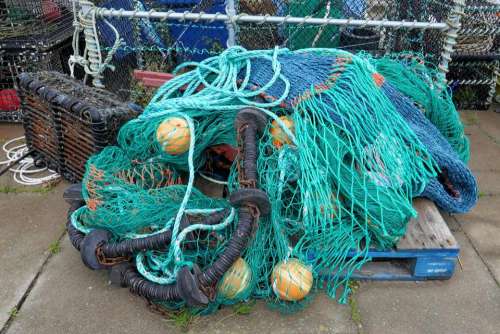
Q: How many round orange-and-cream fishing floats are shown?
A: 4